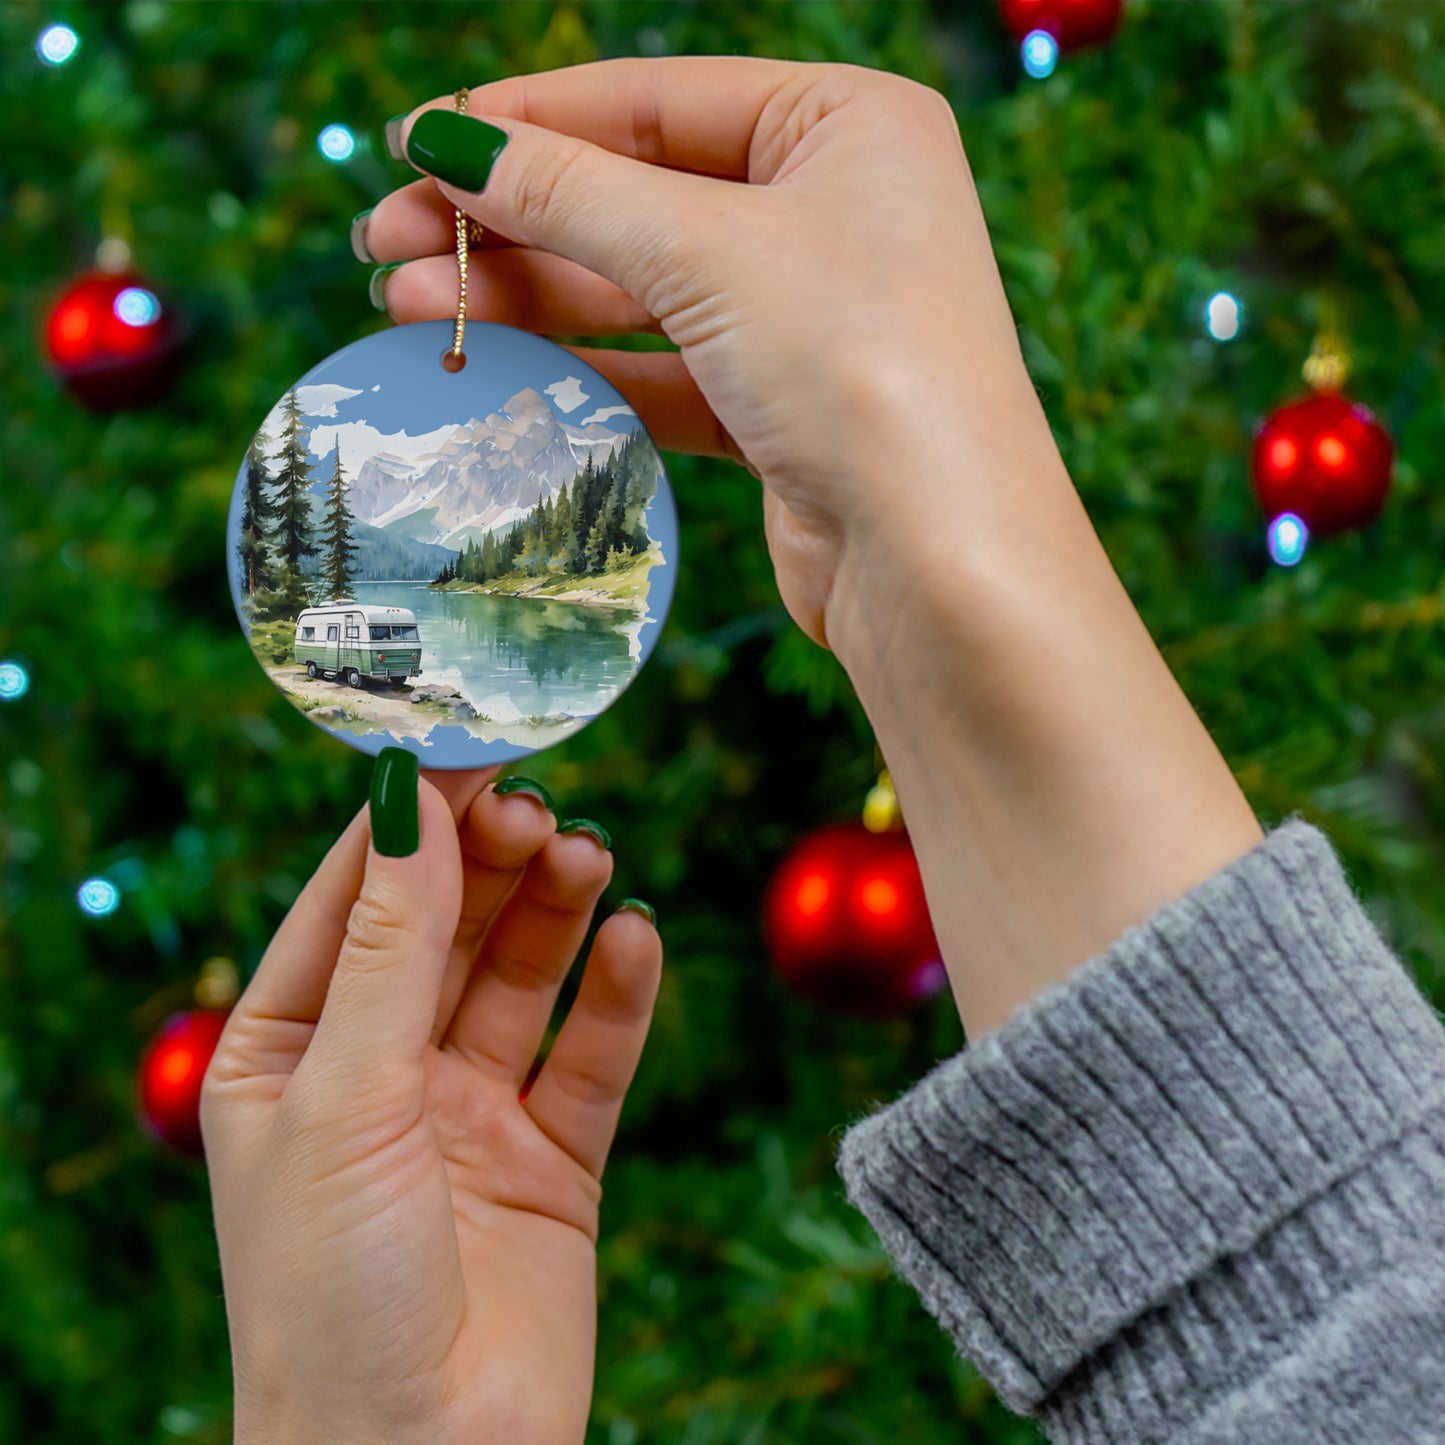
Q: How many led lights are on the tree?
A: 8